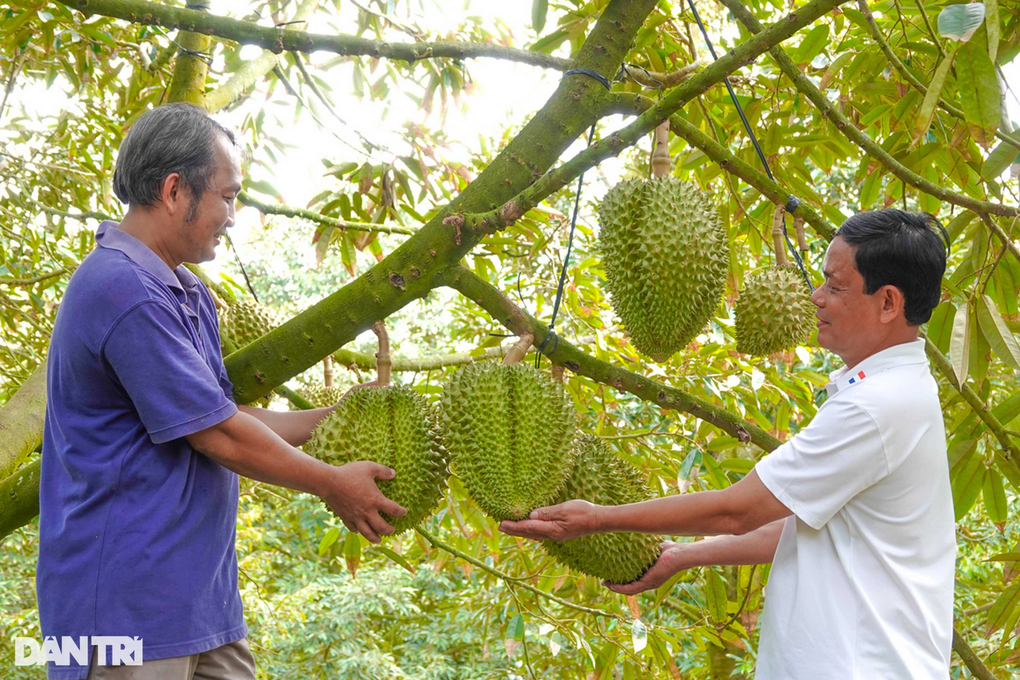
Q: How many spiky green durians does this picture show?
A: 7